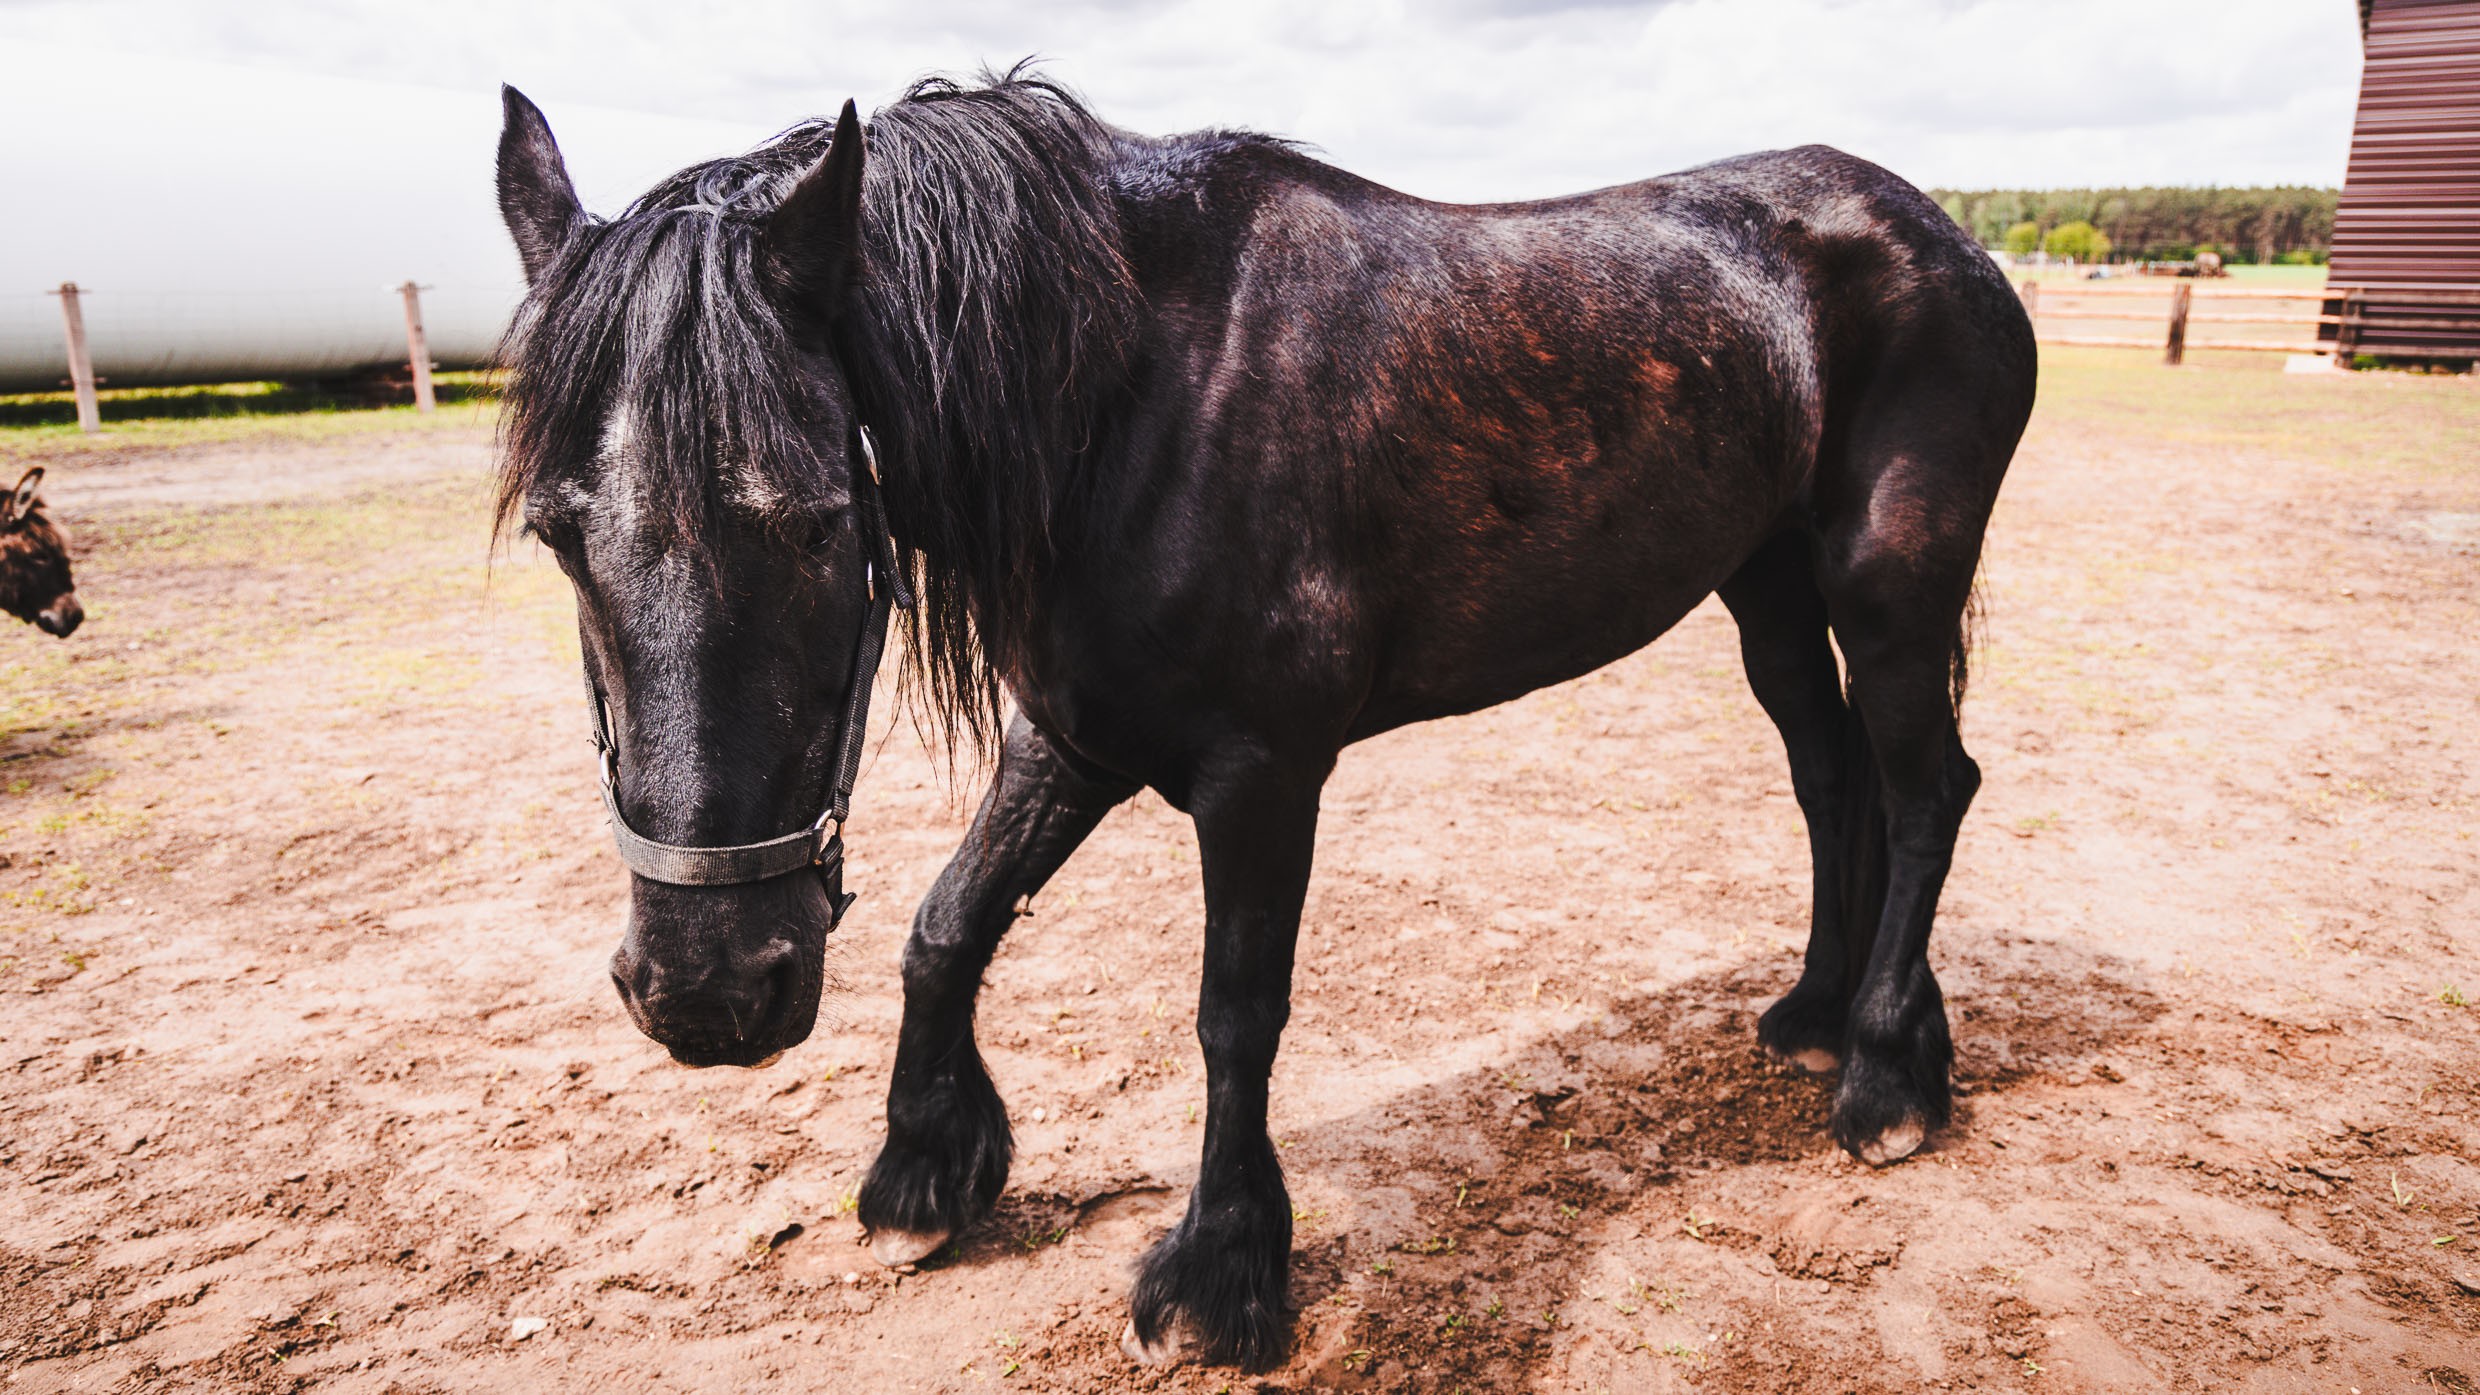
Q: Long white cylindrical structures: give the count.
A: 1